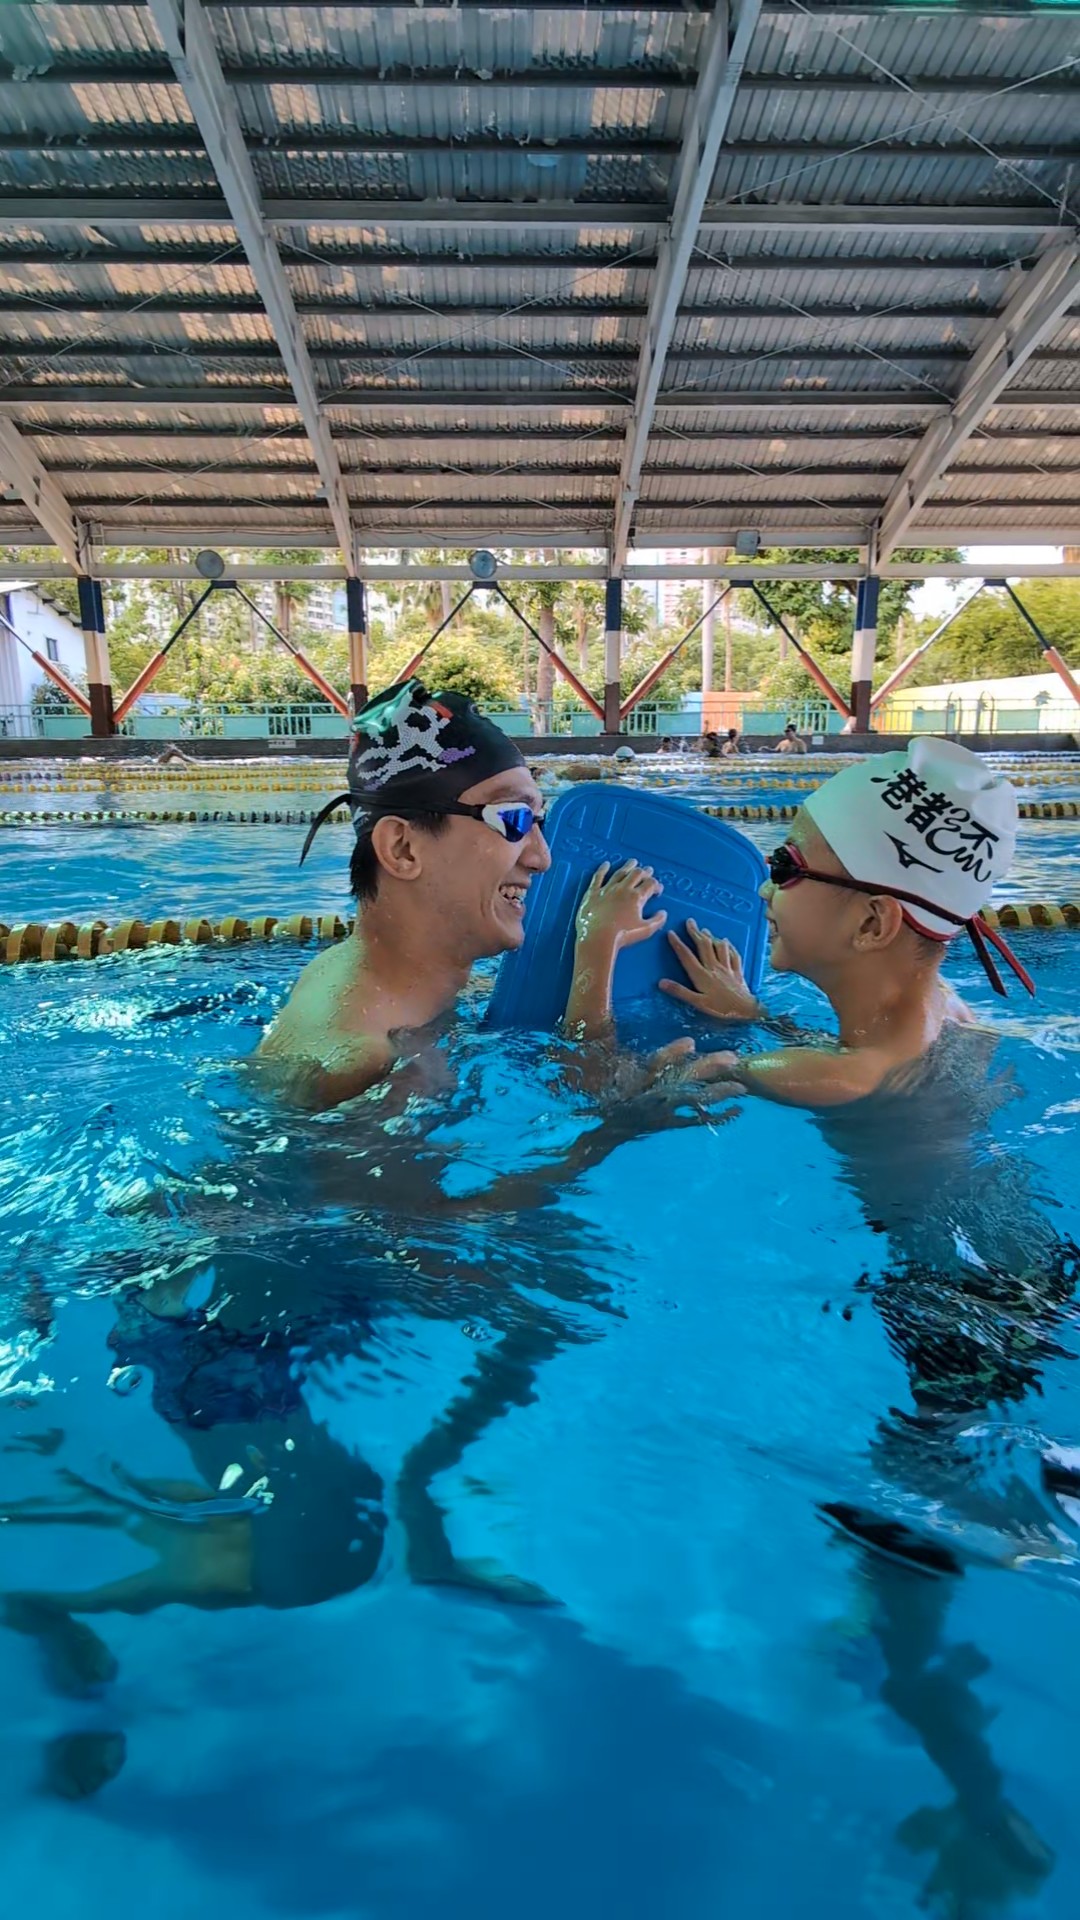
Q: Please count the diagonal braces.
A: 9